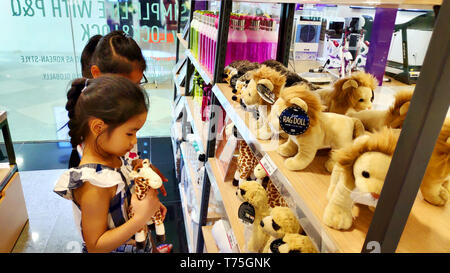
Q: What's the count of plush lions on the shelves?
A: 6